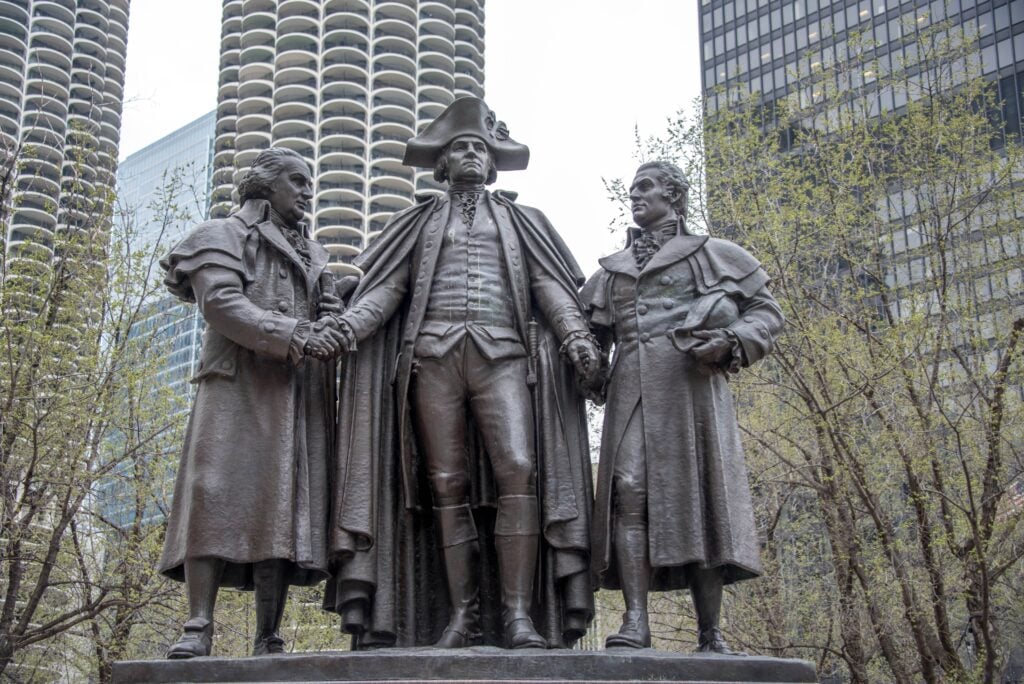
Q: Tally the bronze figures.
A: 3